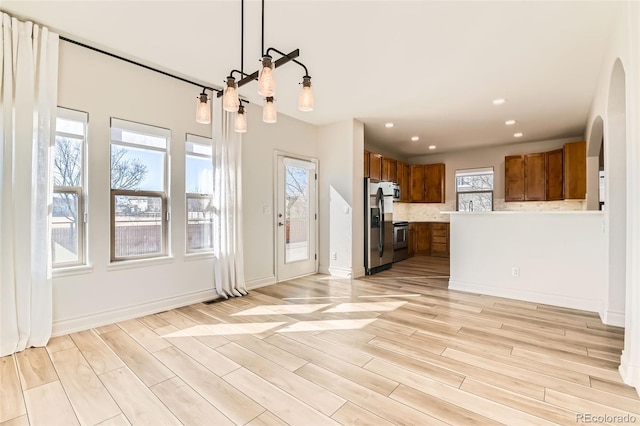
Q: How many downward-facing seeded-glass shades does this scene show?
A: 6